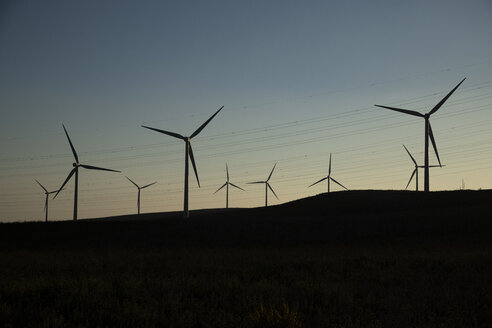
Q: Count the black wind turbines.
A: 9